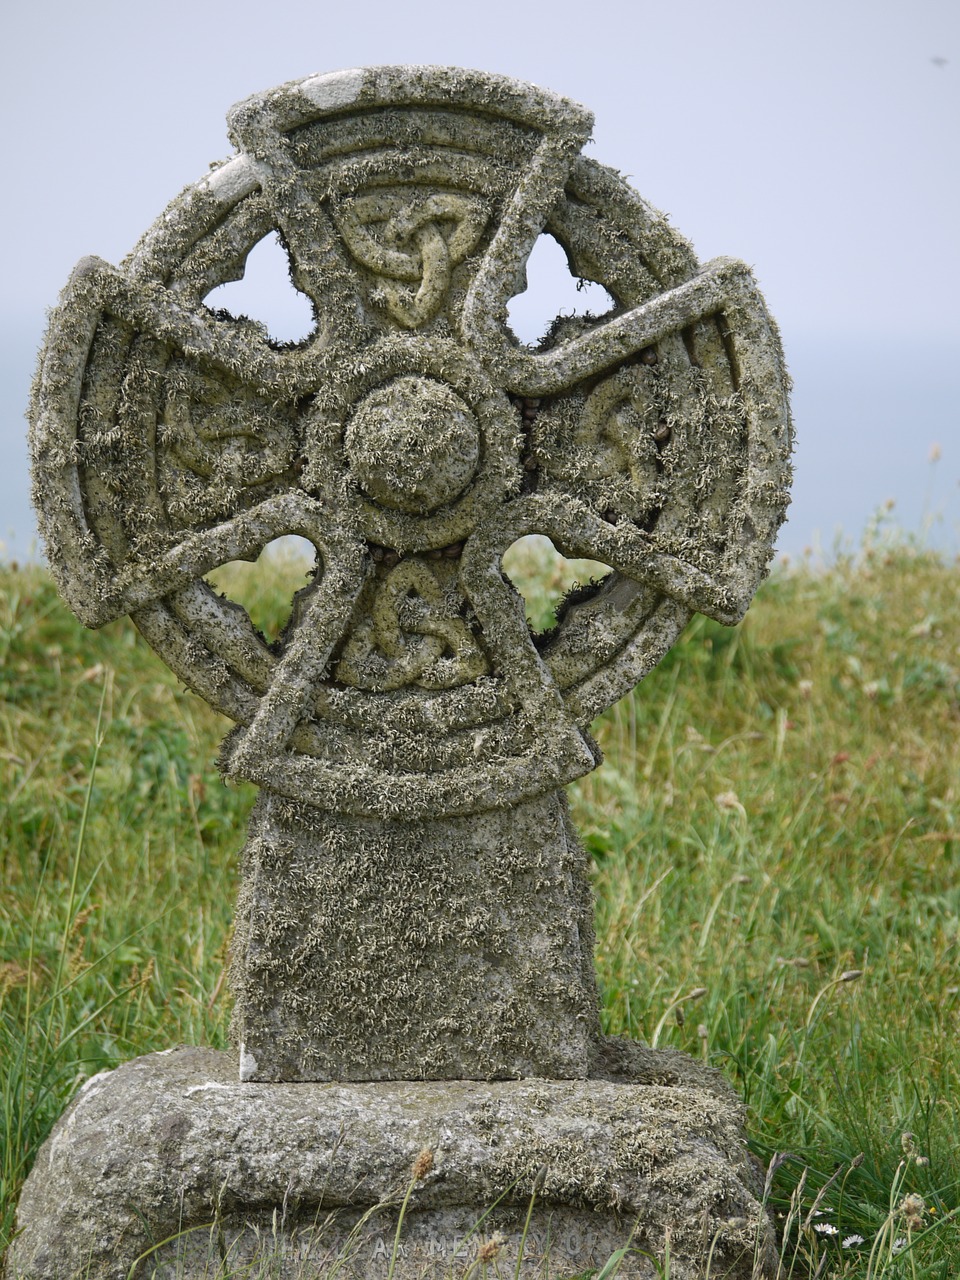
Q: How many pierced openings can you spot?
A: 4